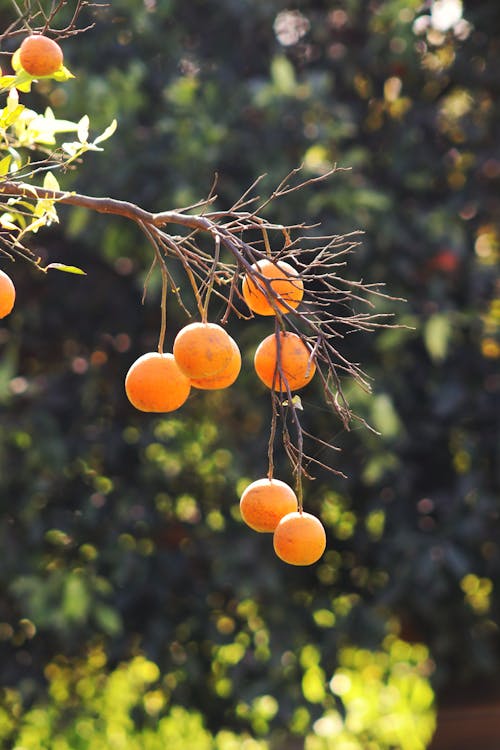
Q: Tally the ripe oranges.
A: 9